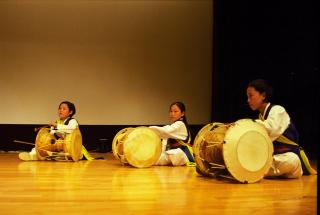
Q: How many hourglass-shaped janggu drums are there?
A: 3